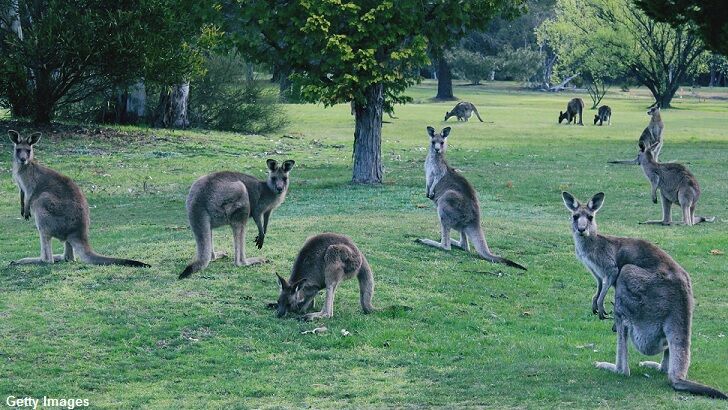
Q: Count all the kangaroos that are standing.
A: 6